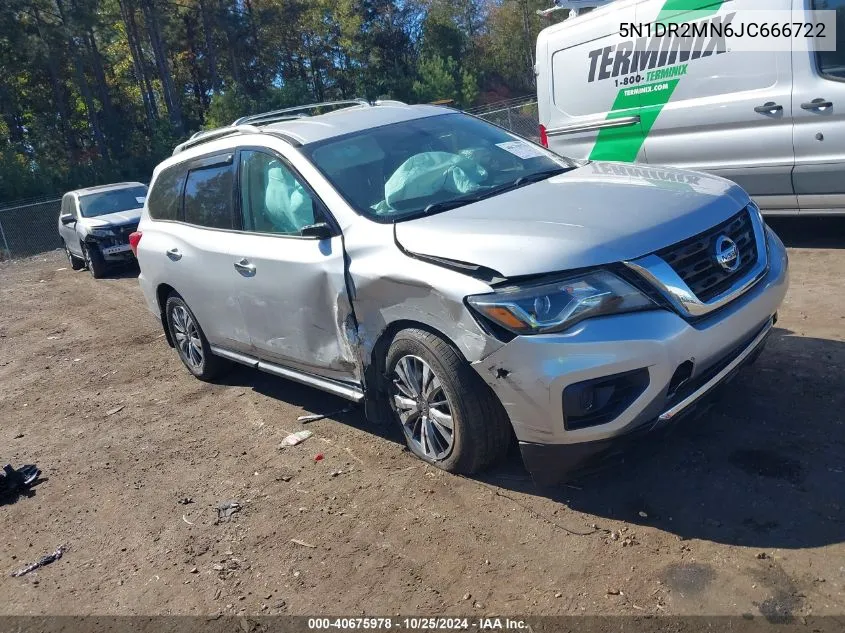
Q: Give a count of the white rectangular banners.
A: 1